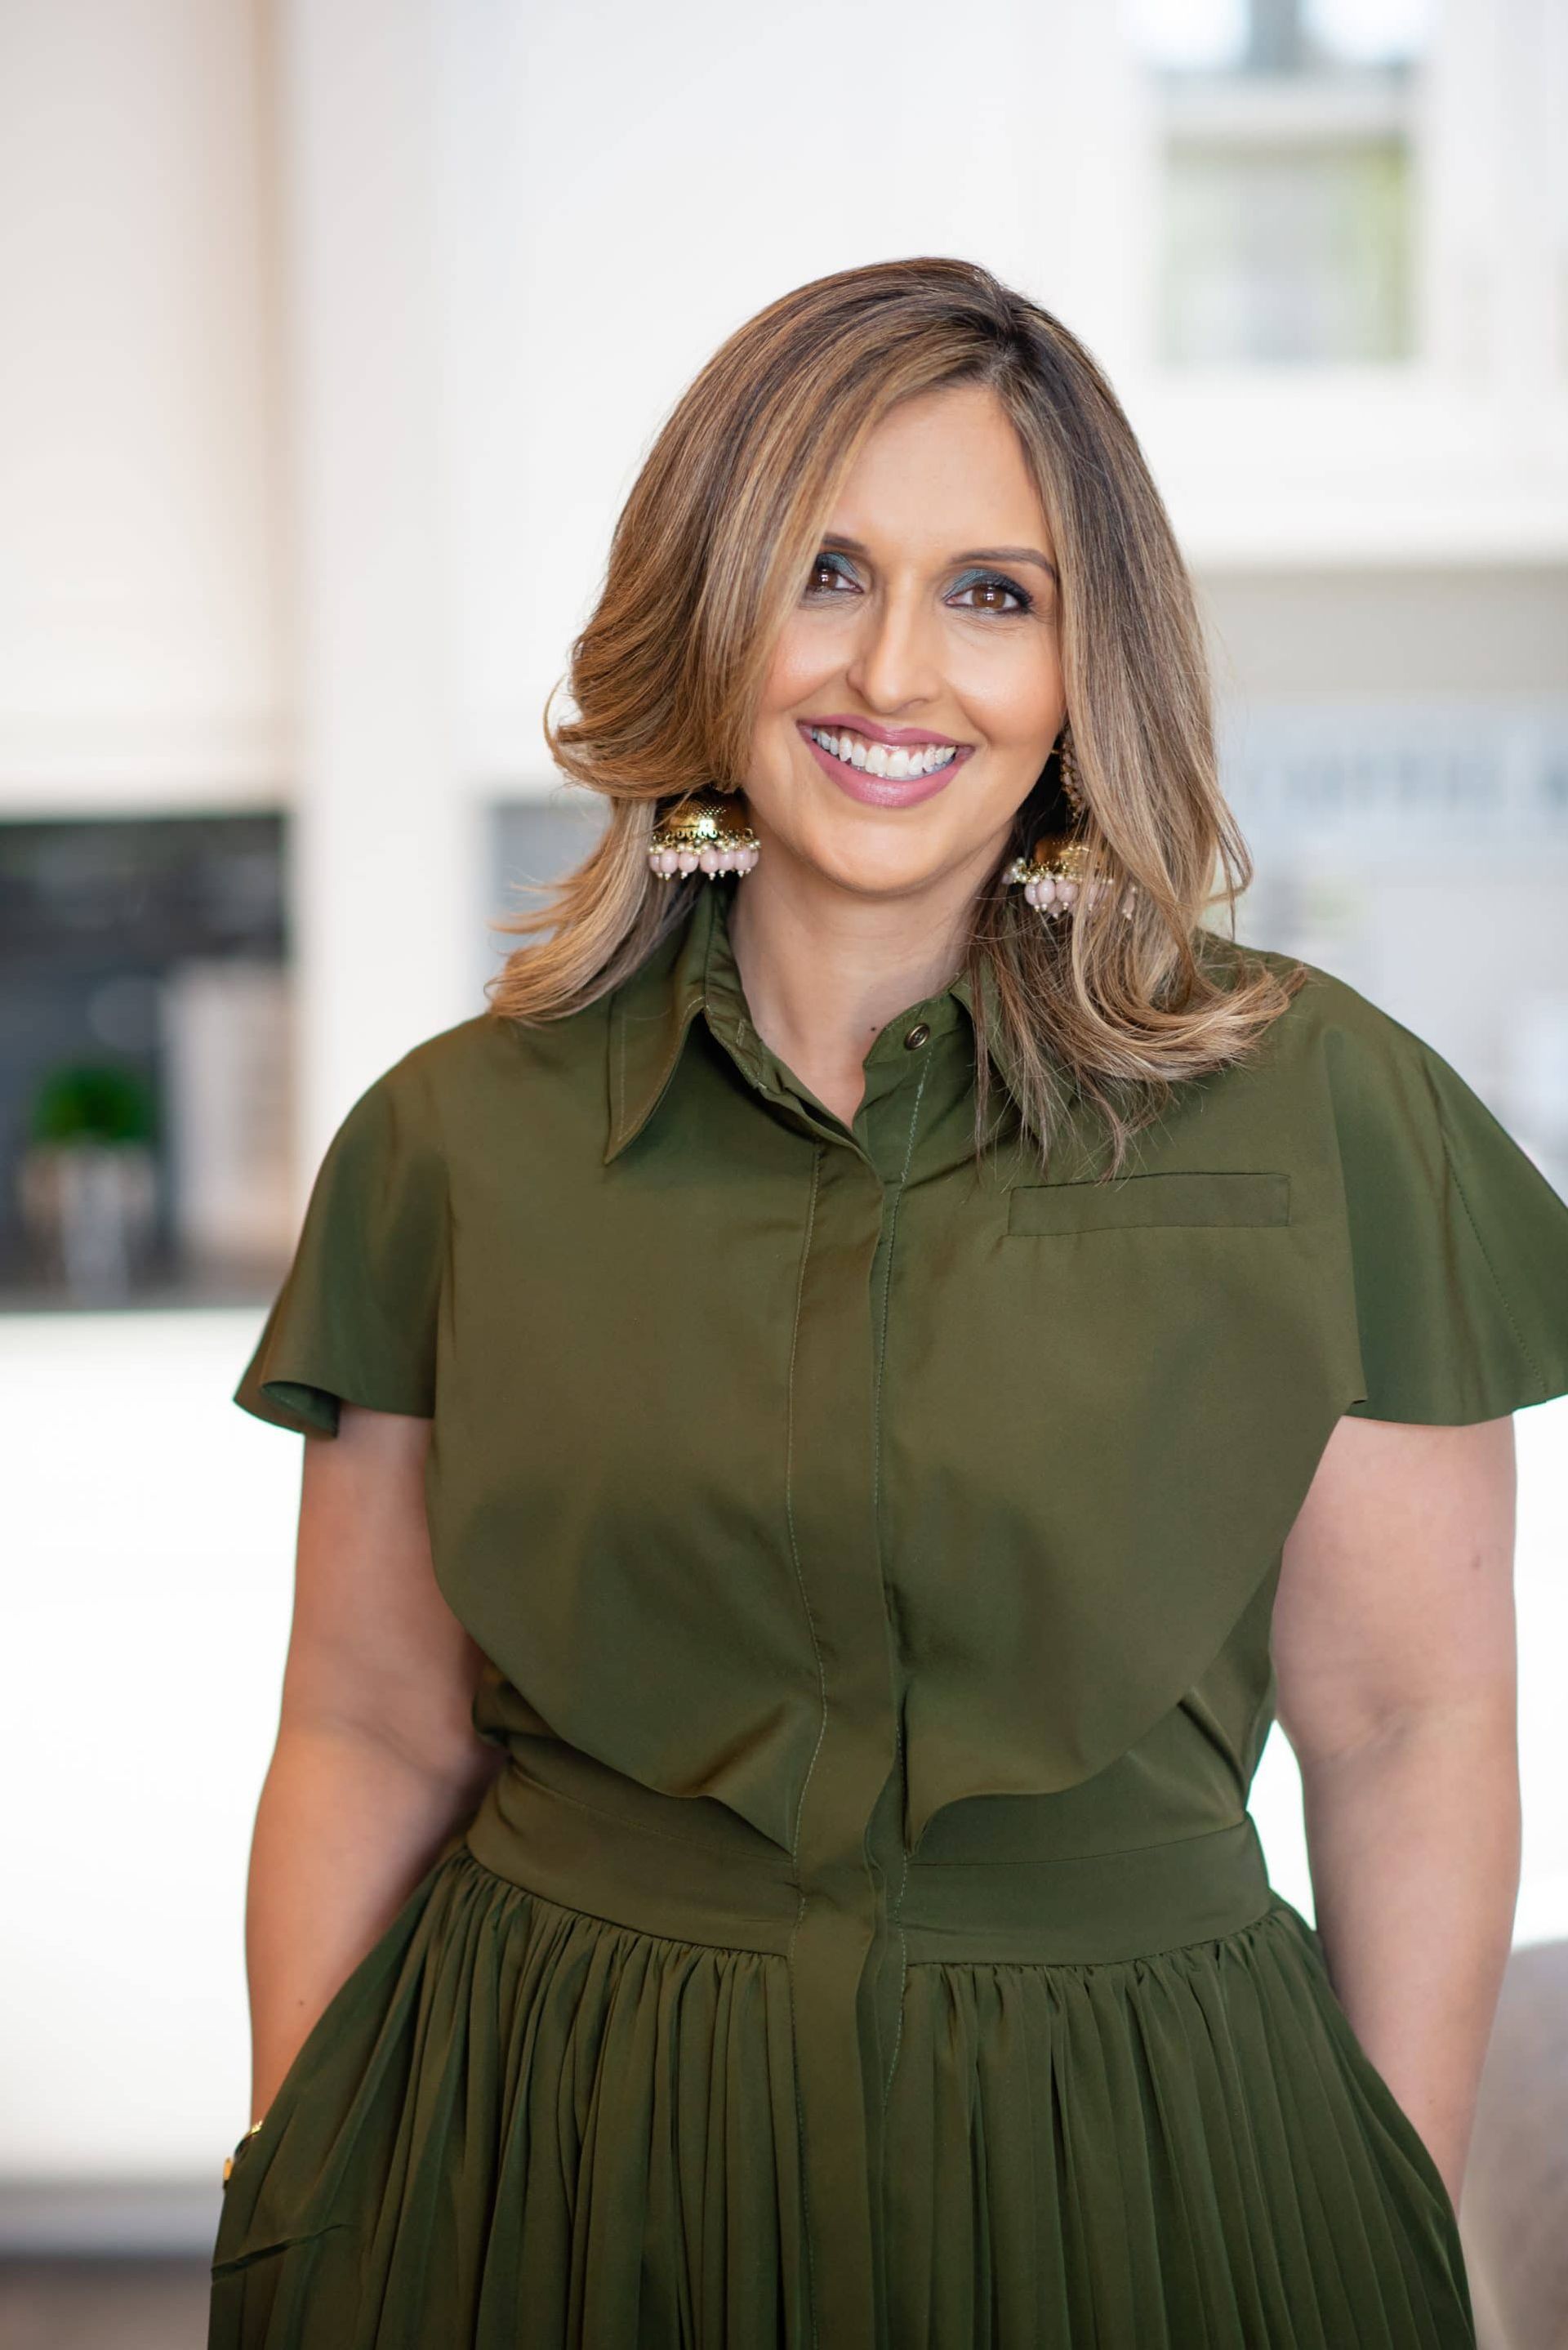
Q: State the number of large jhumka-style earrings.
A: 2